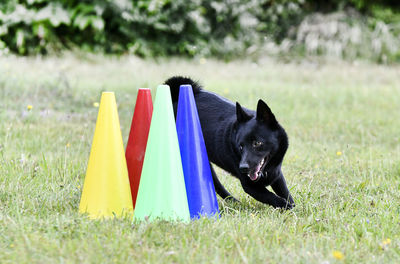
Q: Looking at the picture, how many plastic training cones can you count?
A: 4